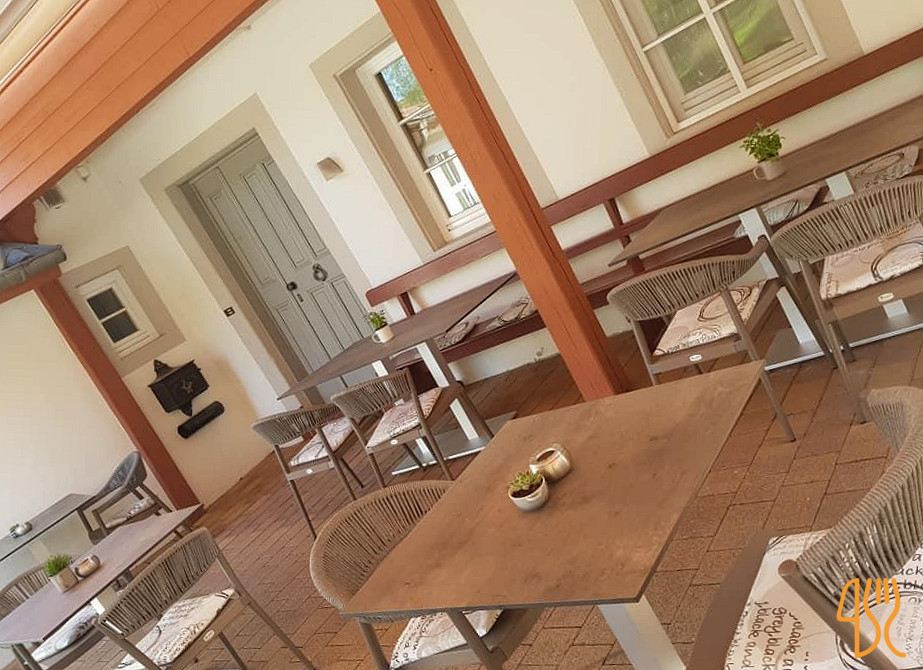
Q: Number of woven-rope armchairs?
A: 9